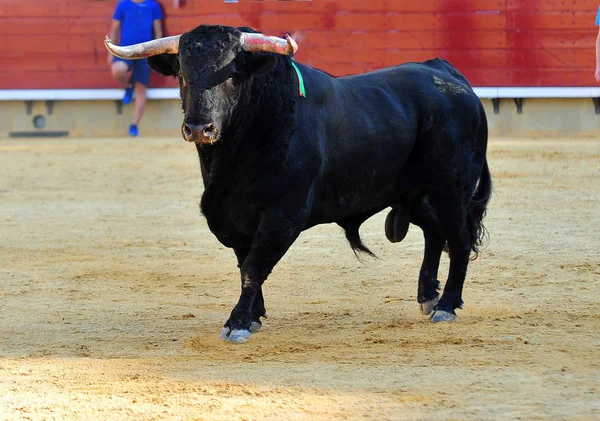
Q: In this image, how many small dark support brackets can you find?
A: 6